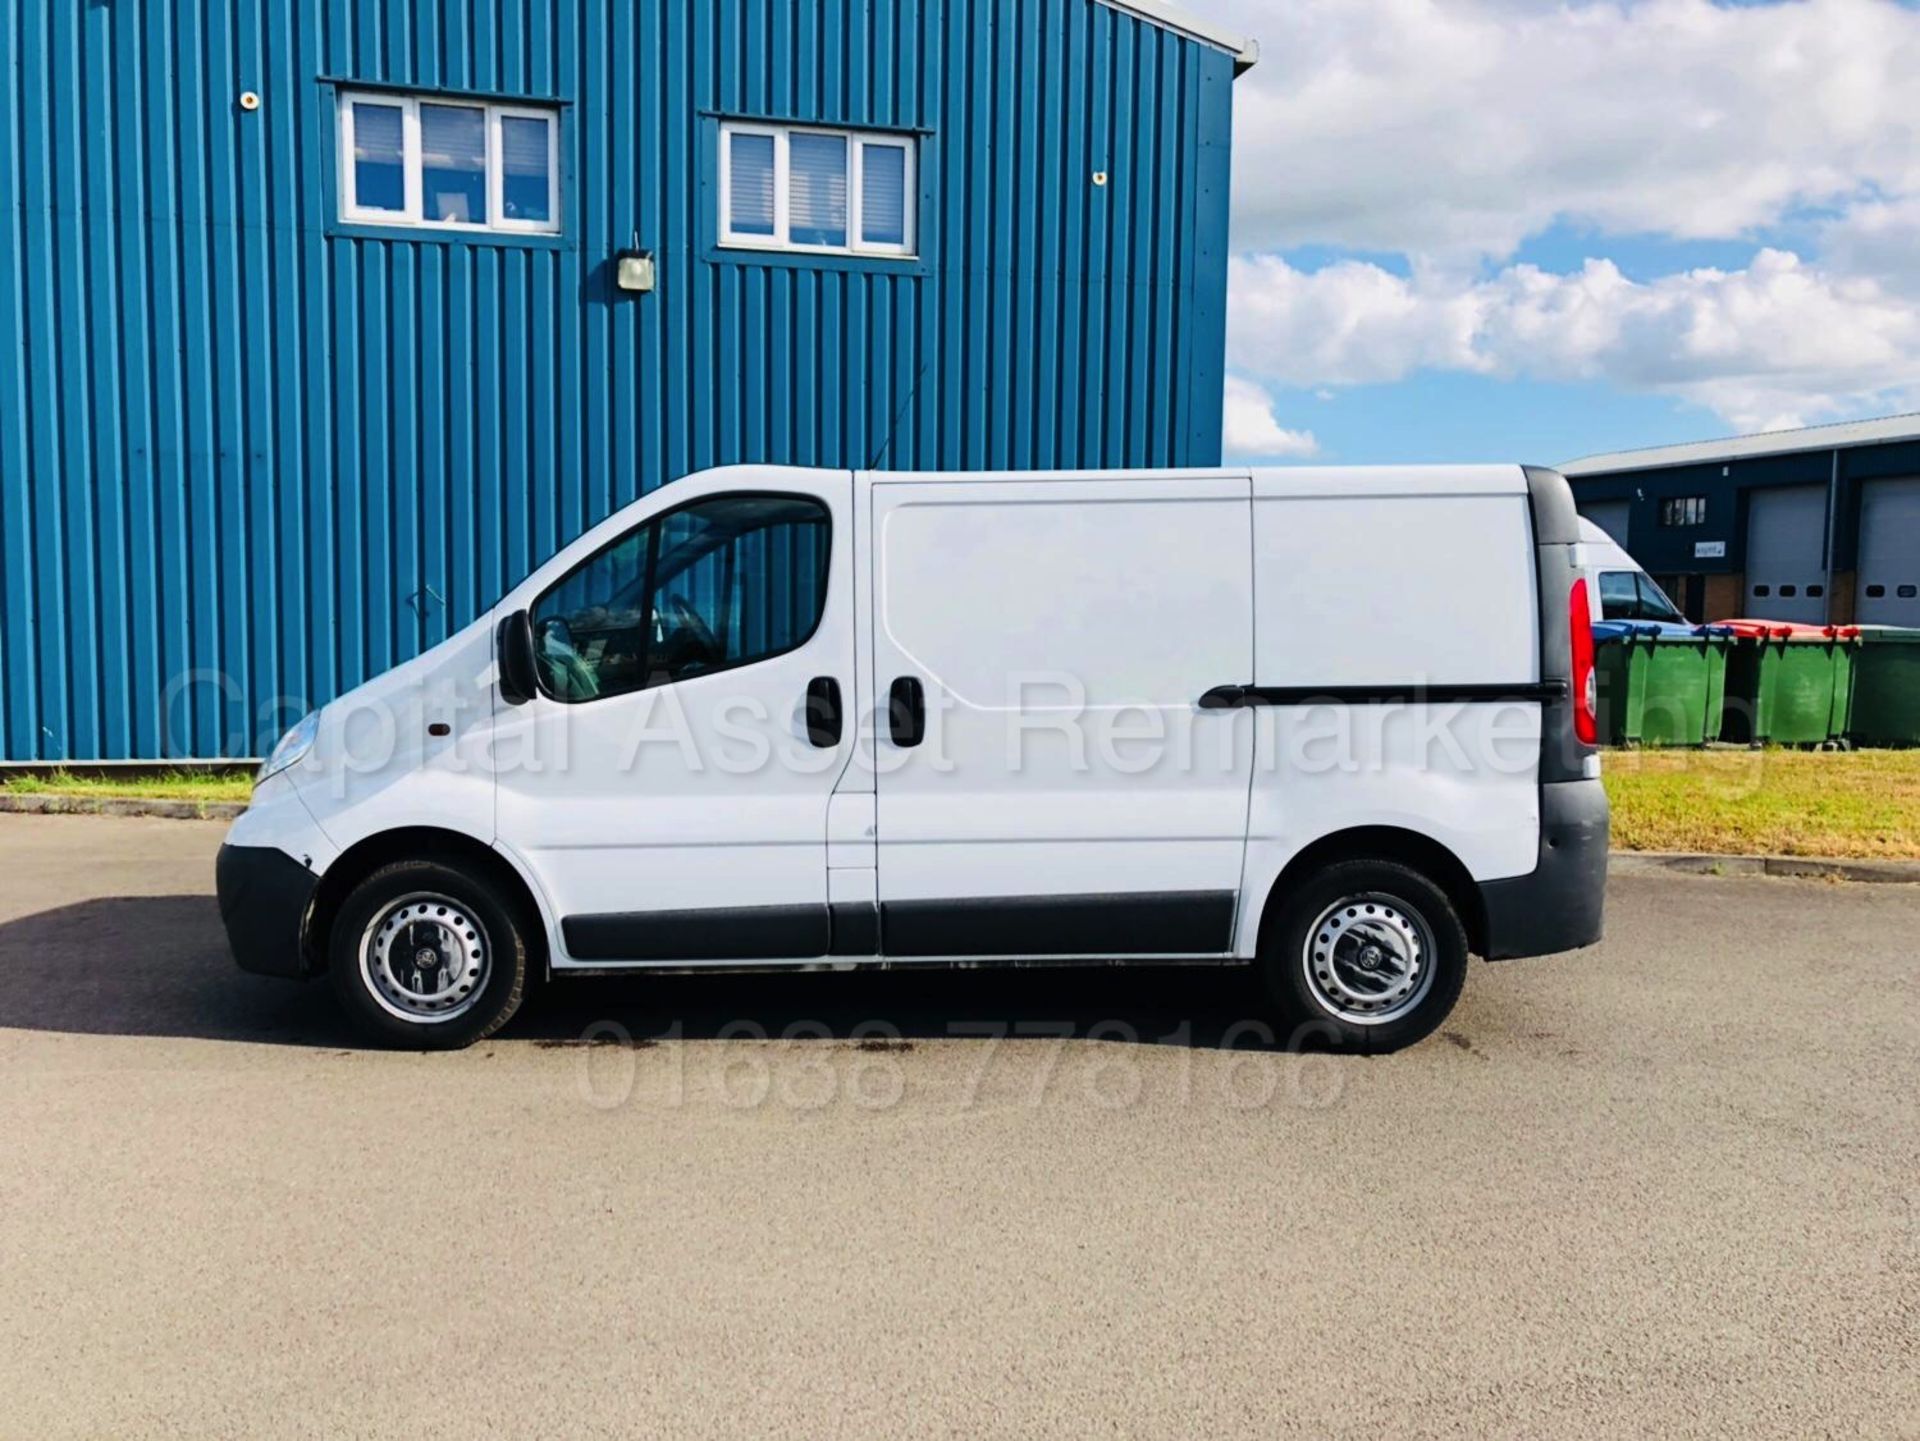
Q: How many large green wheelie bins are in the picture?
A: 3